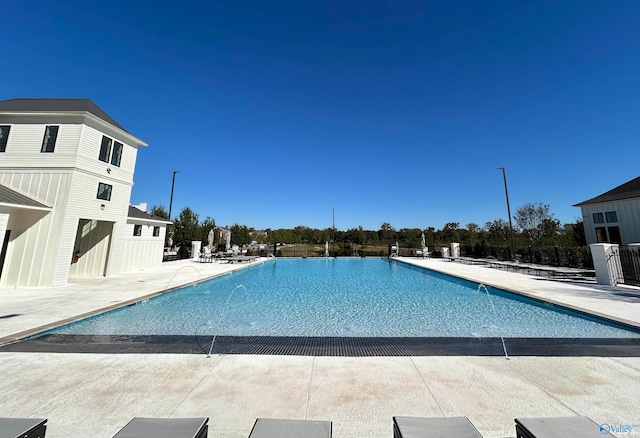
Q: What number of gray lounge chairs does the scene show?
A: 5